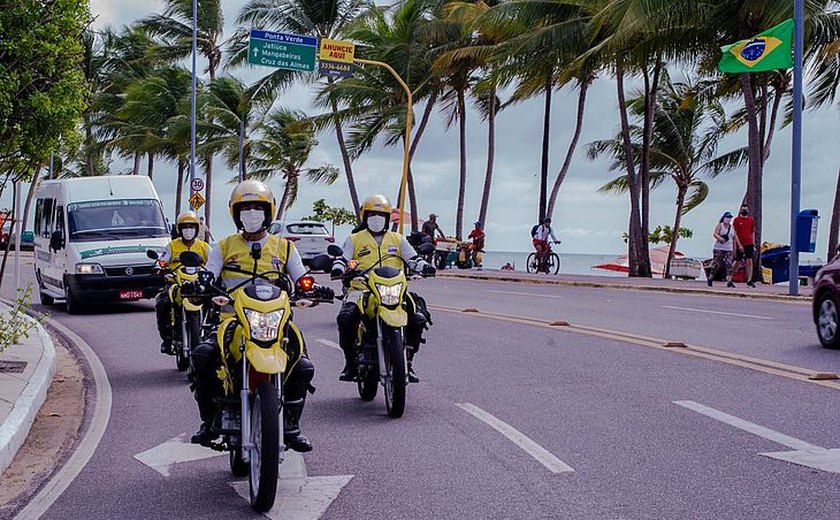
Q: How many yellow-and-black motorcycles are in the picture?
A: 3